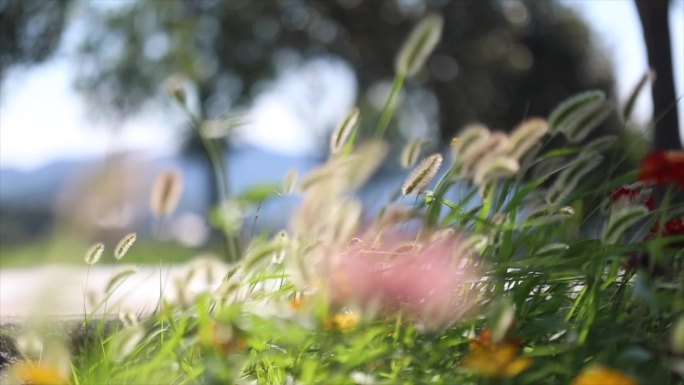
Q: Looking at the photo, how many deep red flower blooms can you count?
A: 3